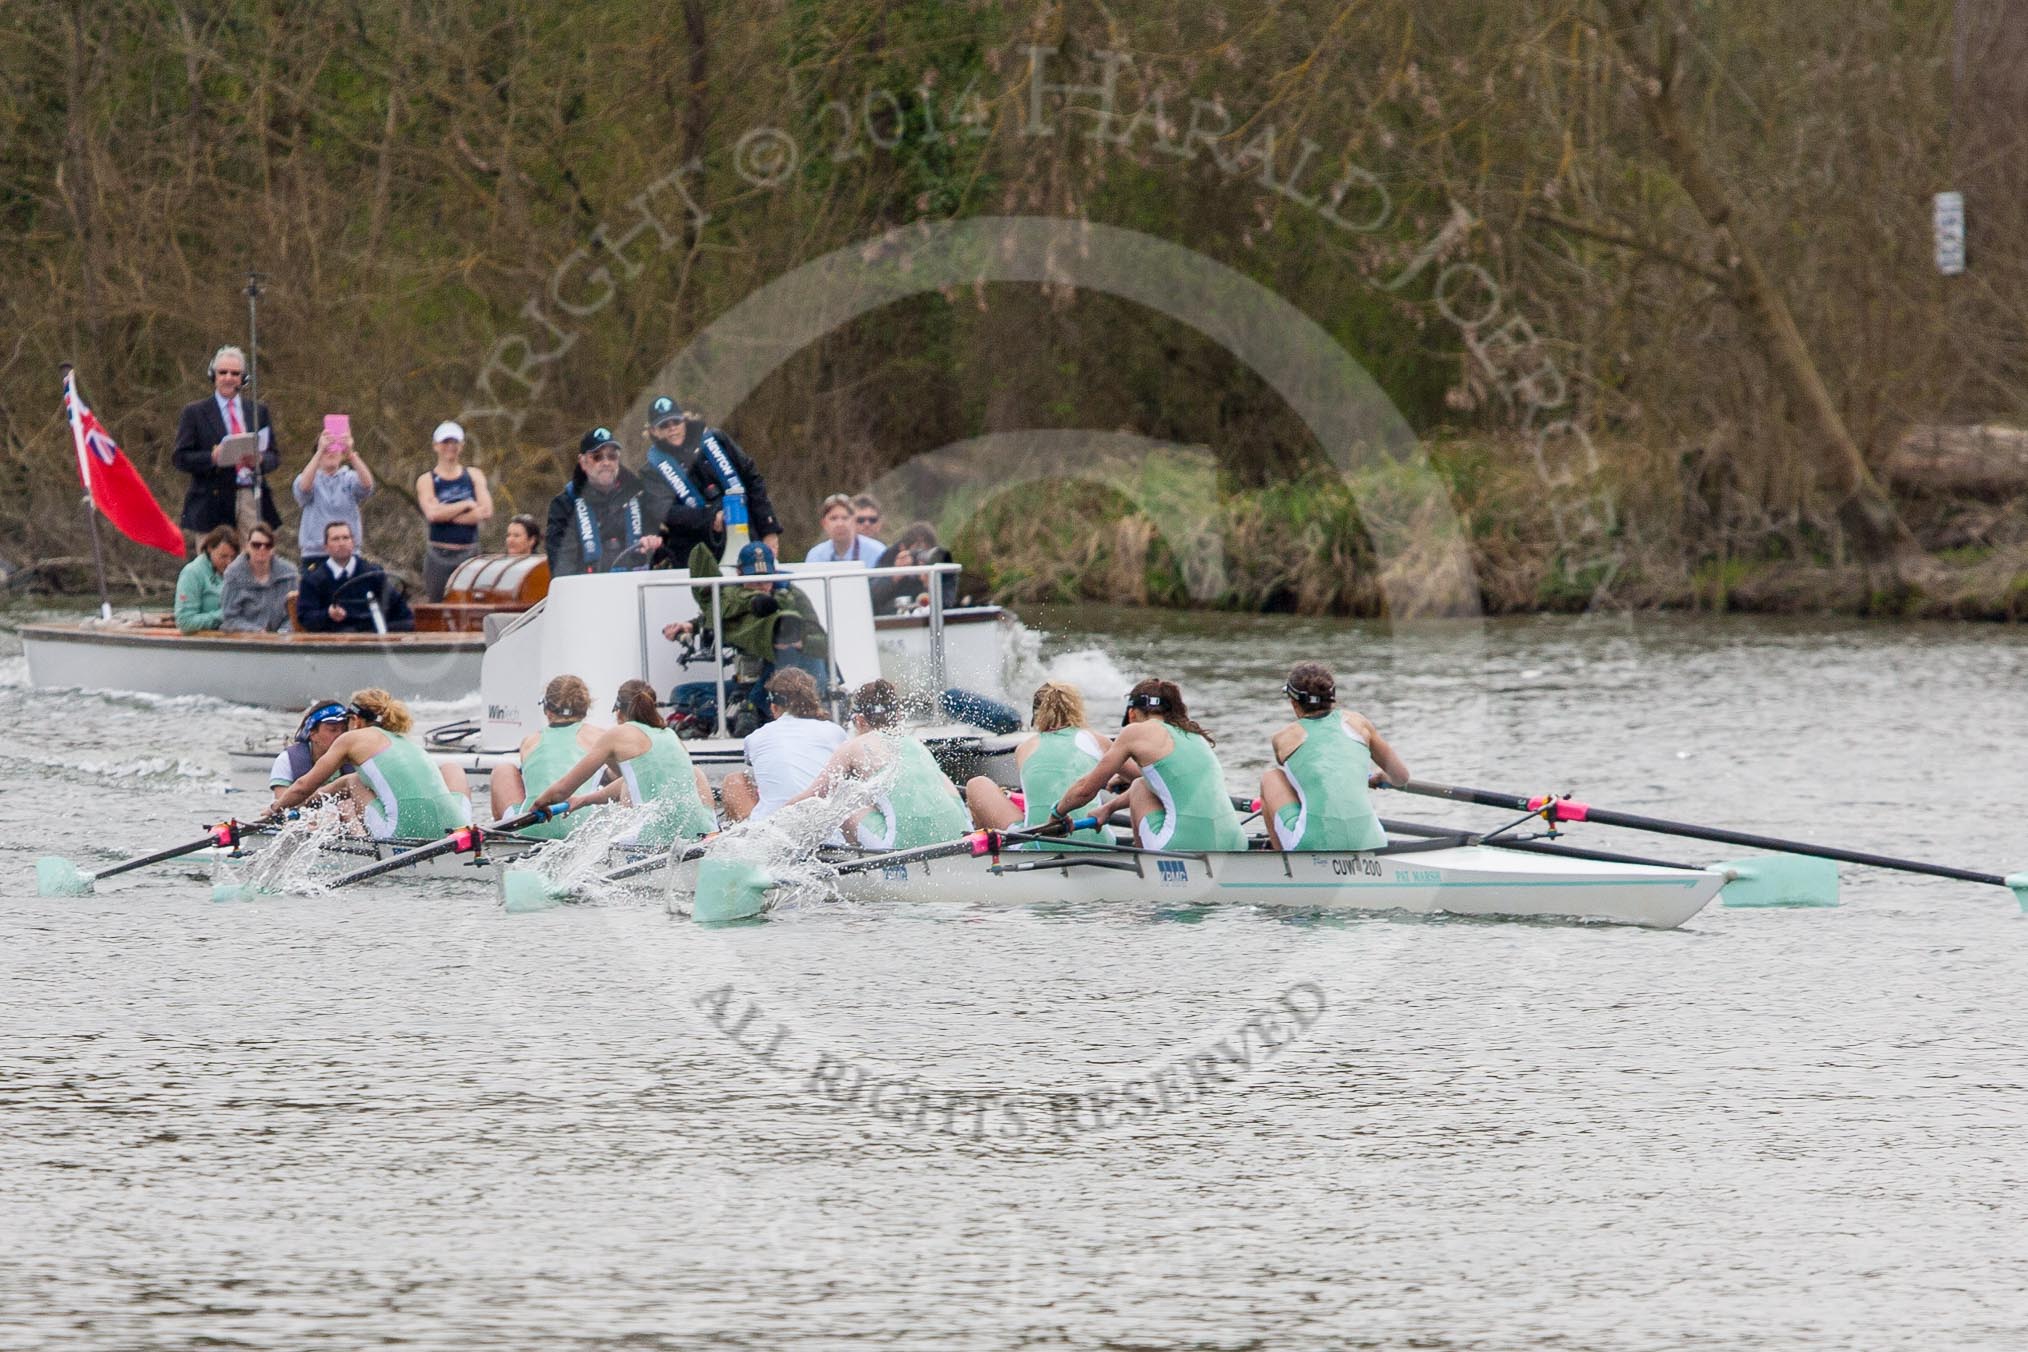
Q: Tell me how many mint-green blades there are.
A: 6